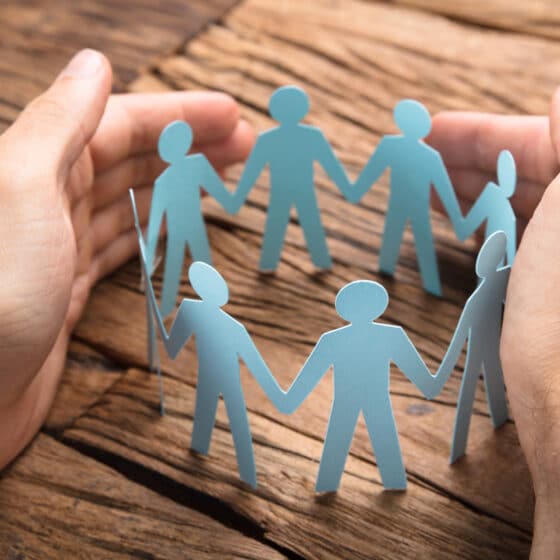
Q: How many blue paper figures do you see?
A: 8